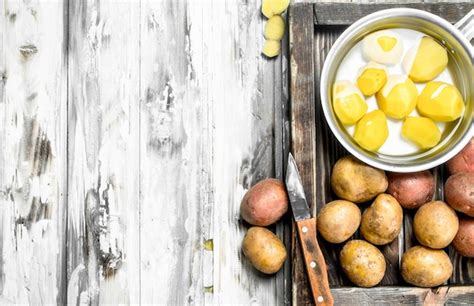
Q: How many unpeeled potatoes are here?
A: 12